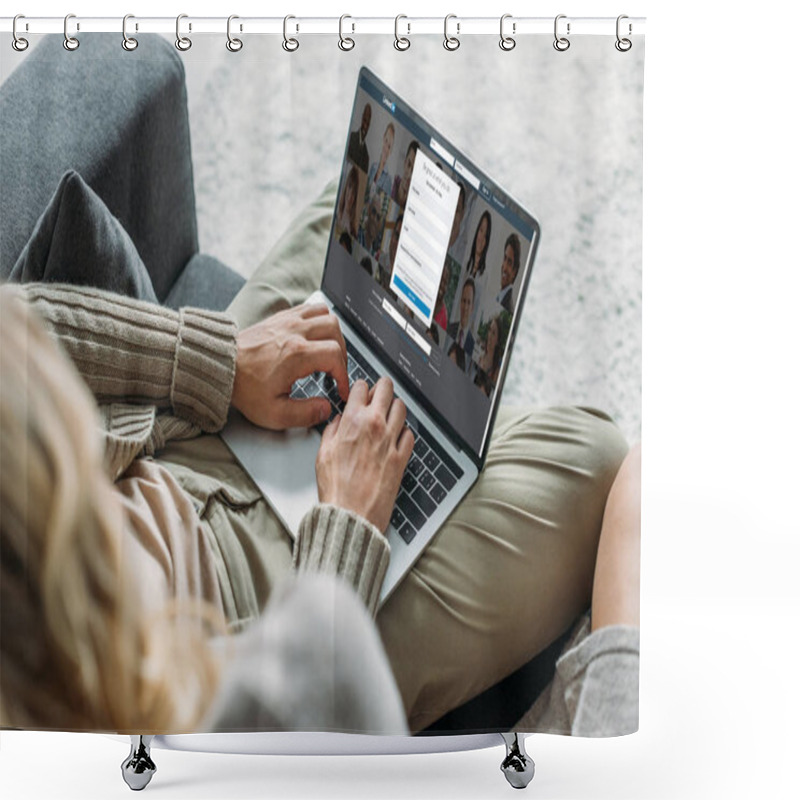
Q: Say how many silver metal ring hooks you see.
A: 12